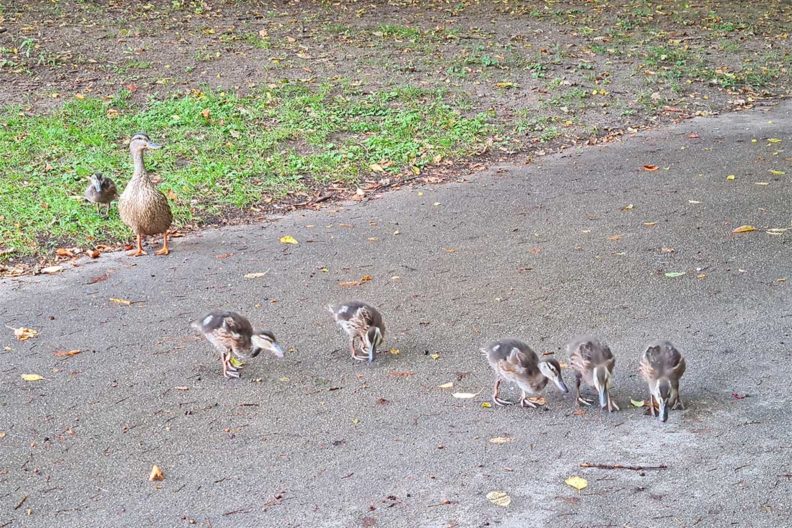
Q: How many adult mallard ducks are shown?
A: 1